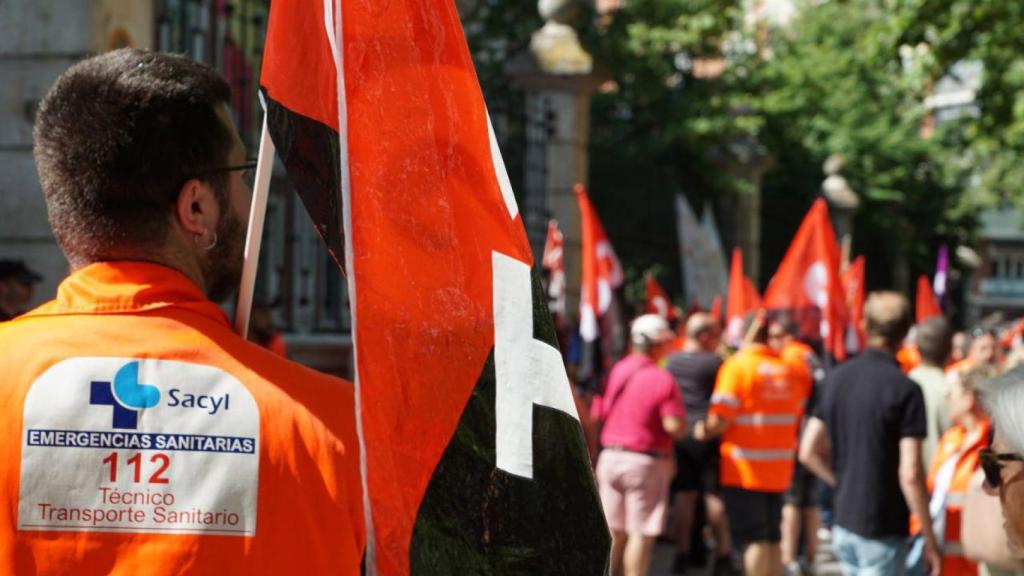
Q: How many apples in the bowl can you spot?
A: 0